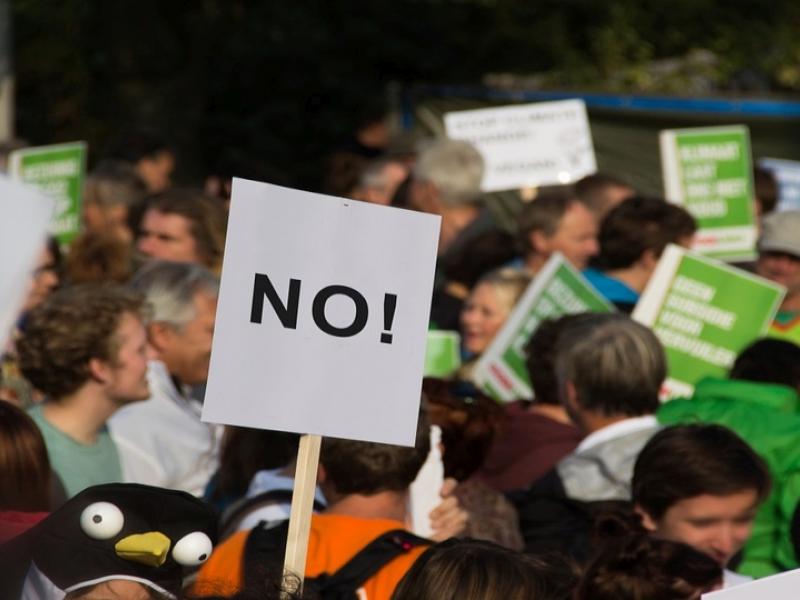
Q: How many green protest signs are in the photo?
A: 5